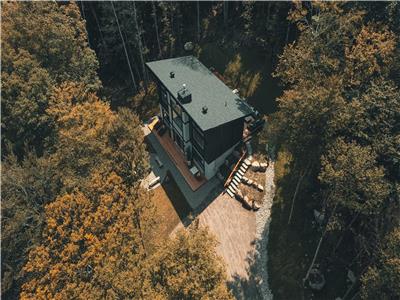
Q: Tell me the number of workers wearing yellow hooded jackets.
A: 0